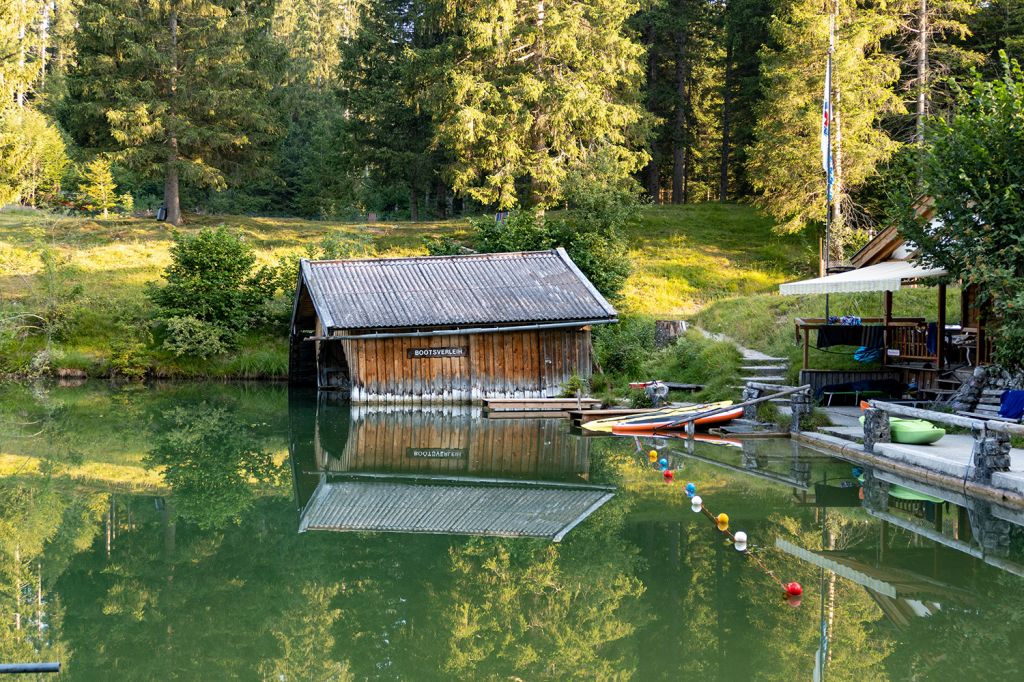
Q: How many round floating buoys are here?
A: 8